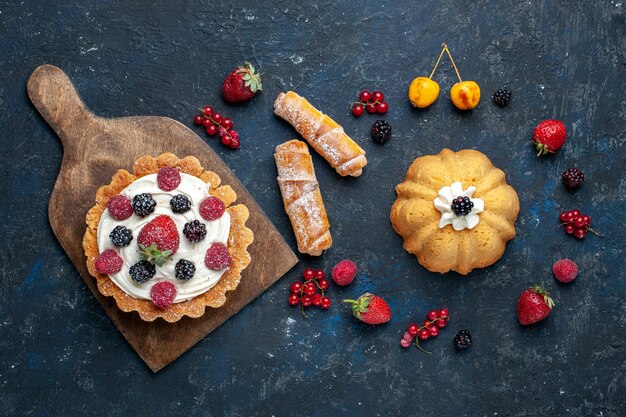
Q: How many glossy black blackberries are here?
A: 11